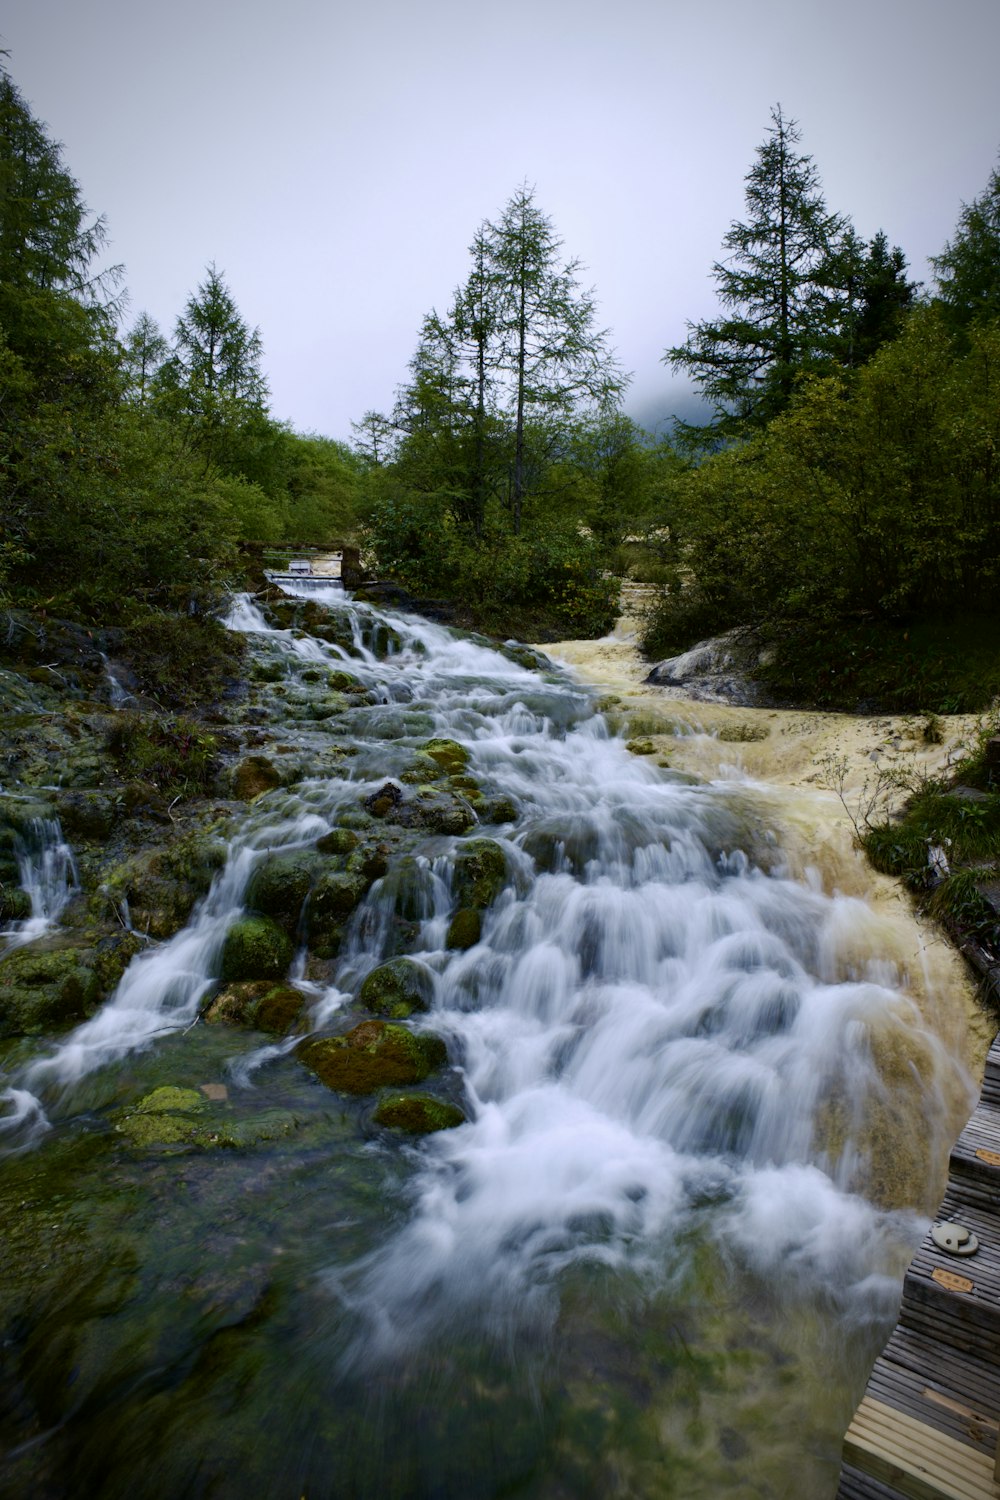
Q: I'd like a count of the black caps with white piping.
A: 0